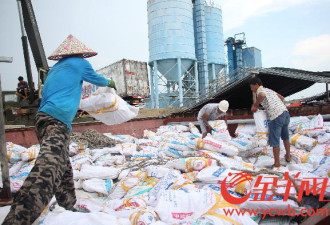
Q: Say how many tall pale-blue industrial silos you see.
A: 2